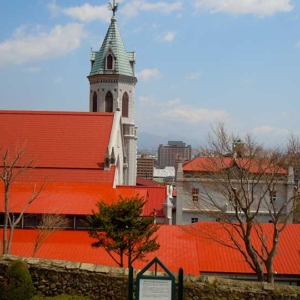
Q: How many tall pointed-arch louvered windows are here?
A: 3